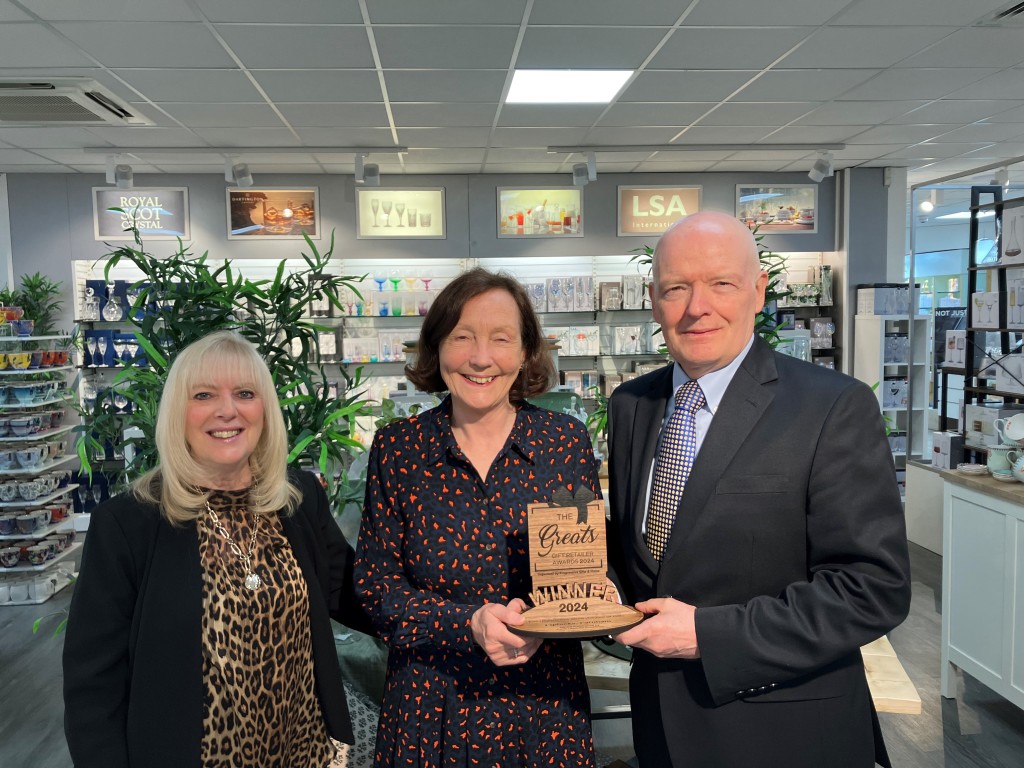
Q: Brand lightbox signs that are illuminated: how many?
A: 6